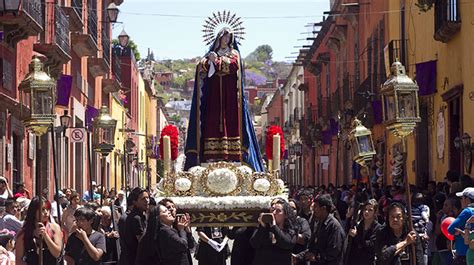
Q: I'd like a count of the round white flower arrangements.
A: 3